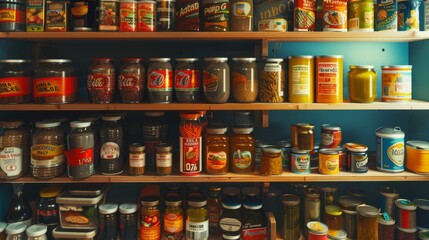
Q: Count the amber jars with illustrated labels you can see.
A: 2